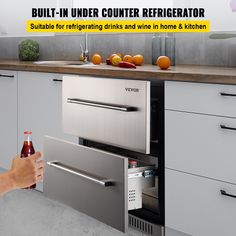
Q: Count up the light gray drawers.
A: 3